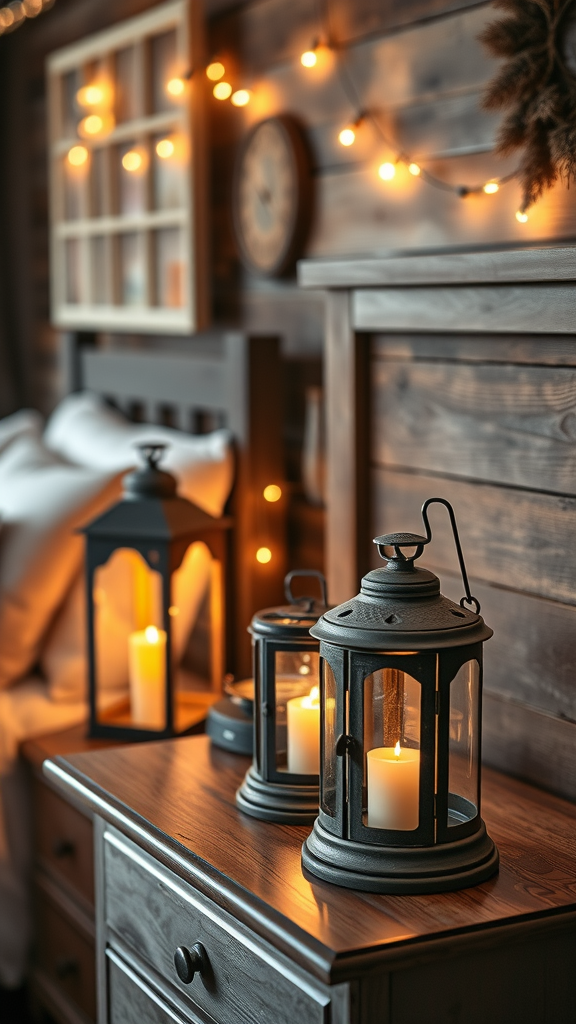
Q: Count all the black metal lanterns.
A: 3